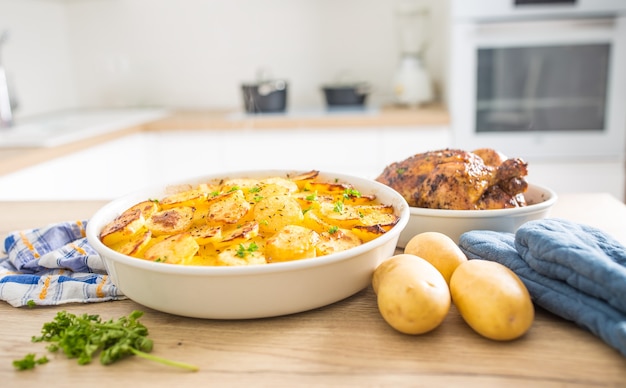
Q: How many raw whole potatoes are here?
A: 3